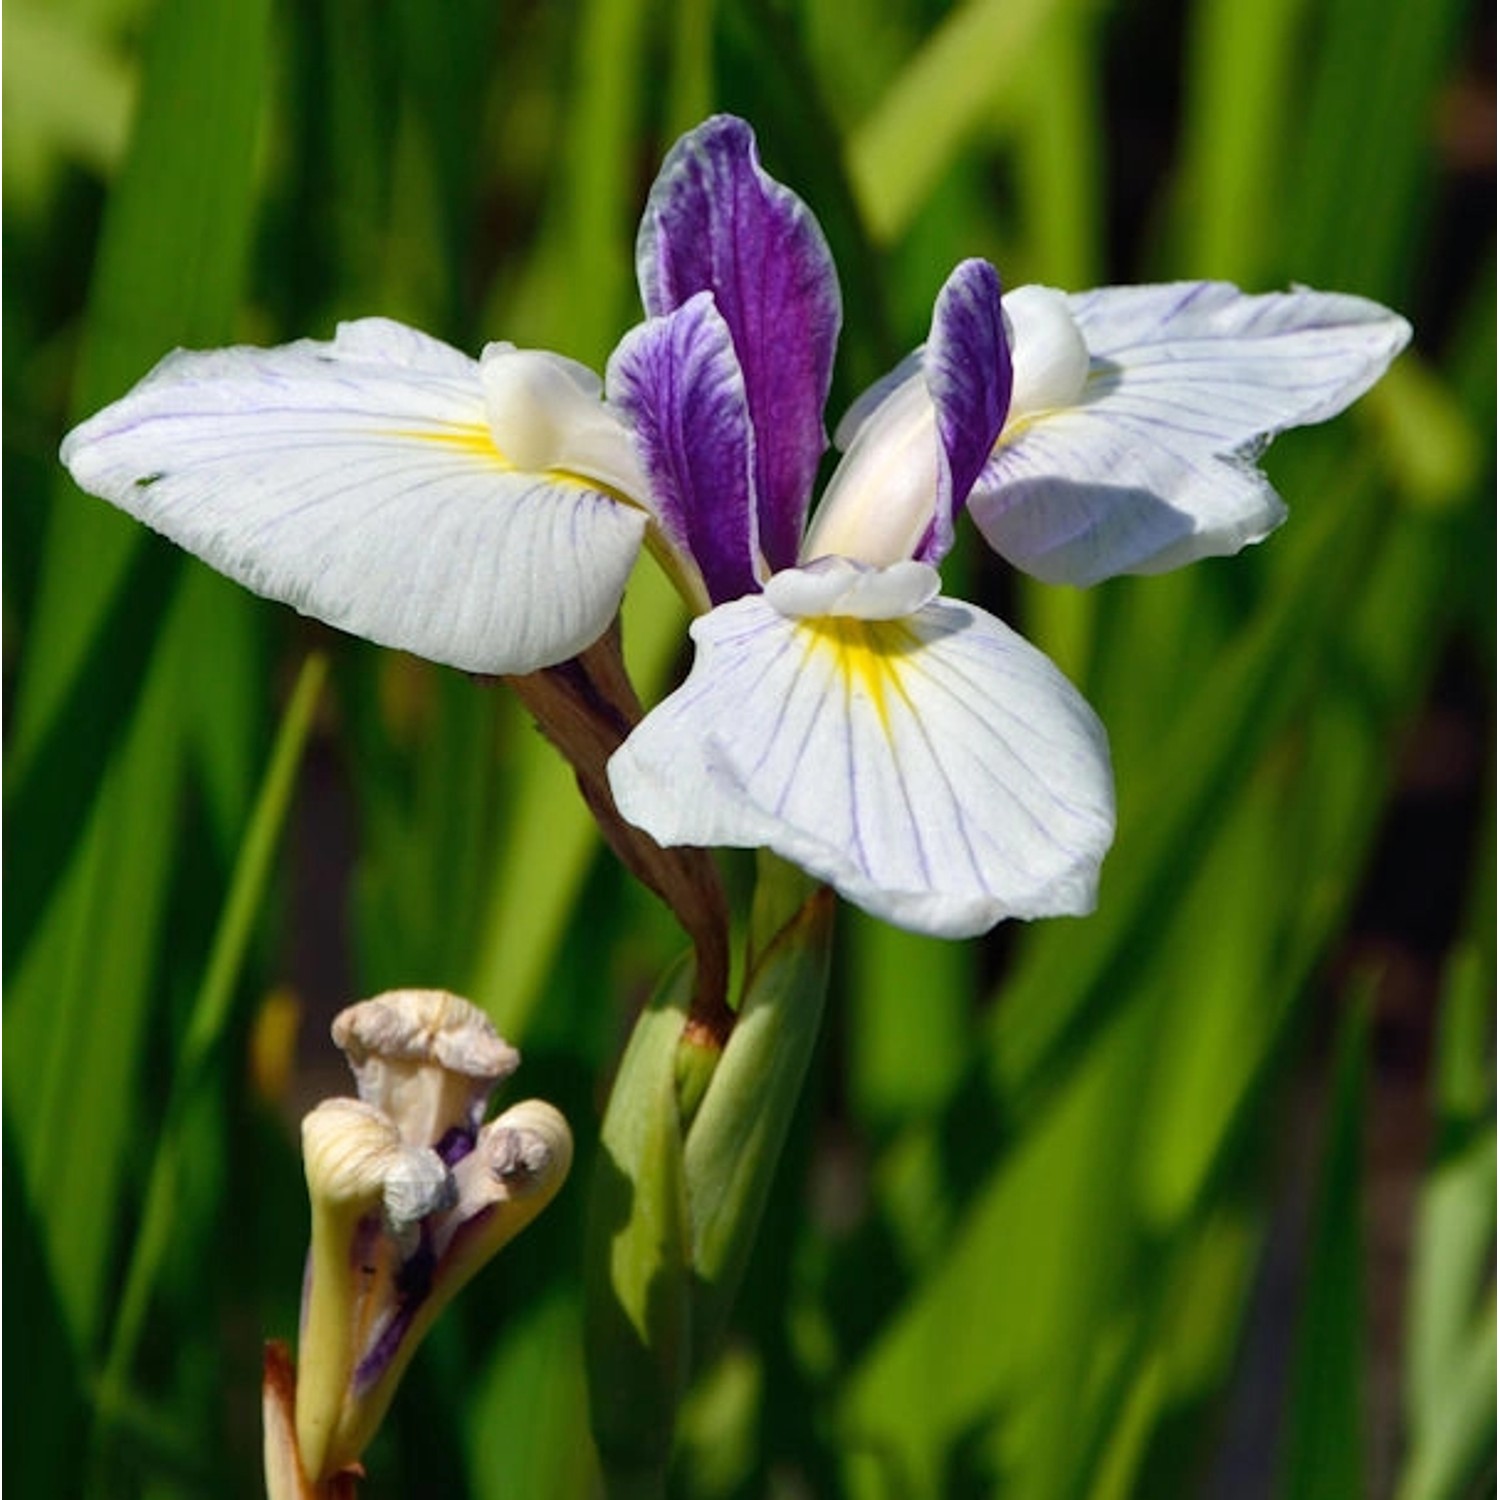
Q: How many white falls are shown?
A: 3